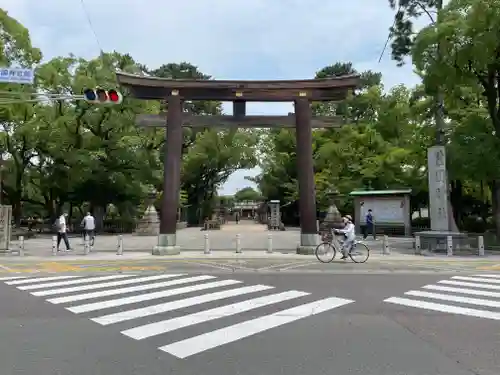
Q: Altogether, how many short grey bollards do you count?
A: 11